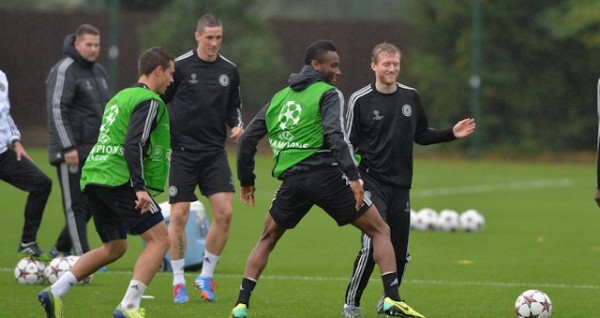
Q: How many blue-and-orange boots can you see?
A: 2